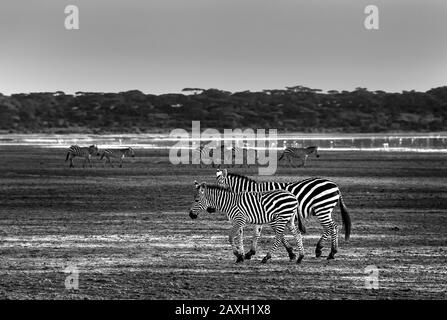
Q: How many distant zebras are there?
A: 5